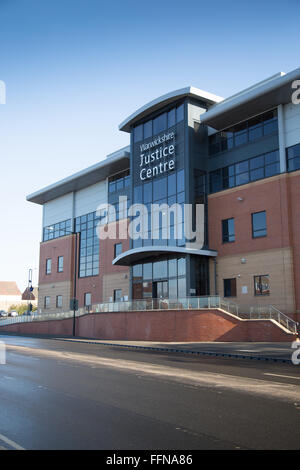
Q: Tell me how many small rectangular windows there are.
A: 11